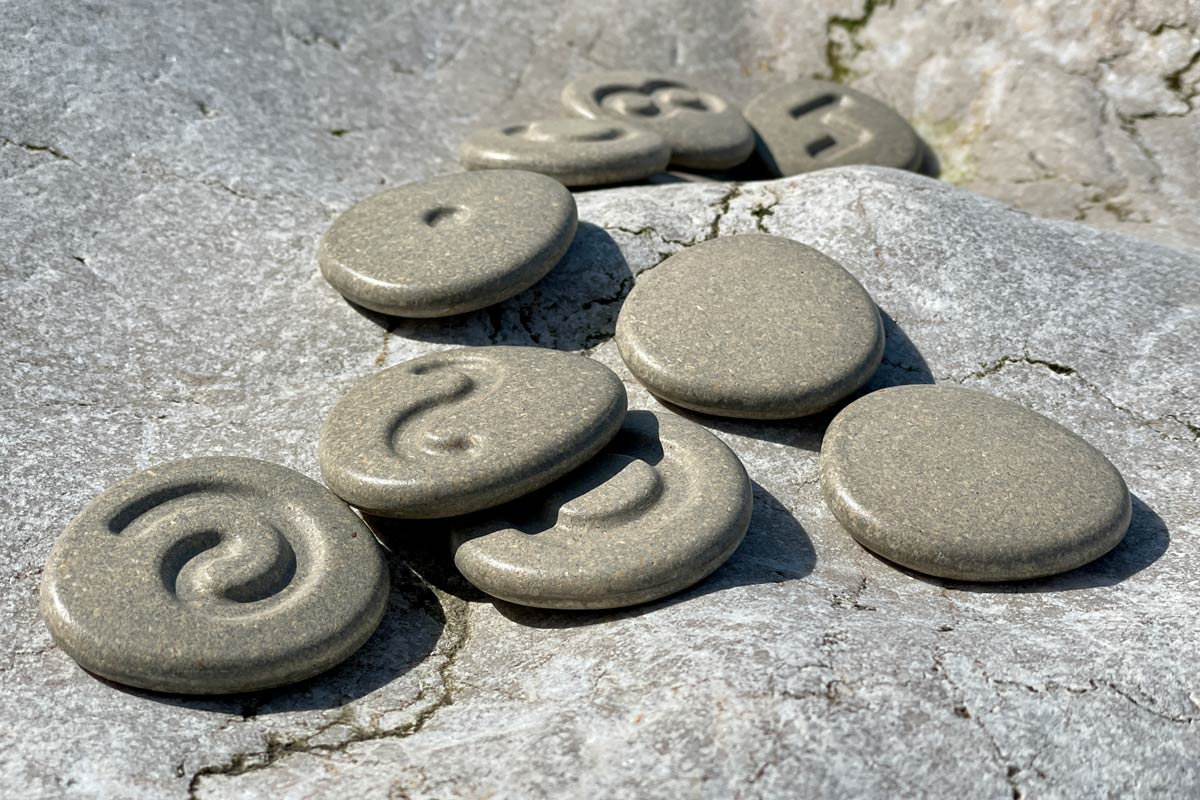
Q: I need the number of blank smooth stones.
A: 2